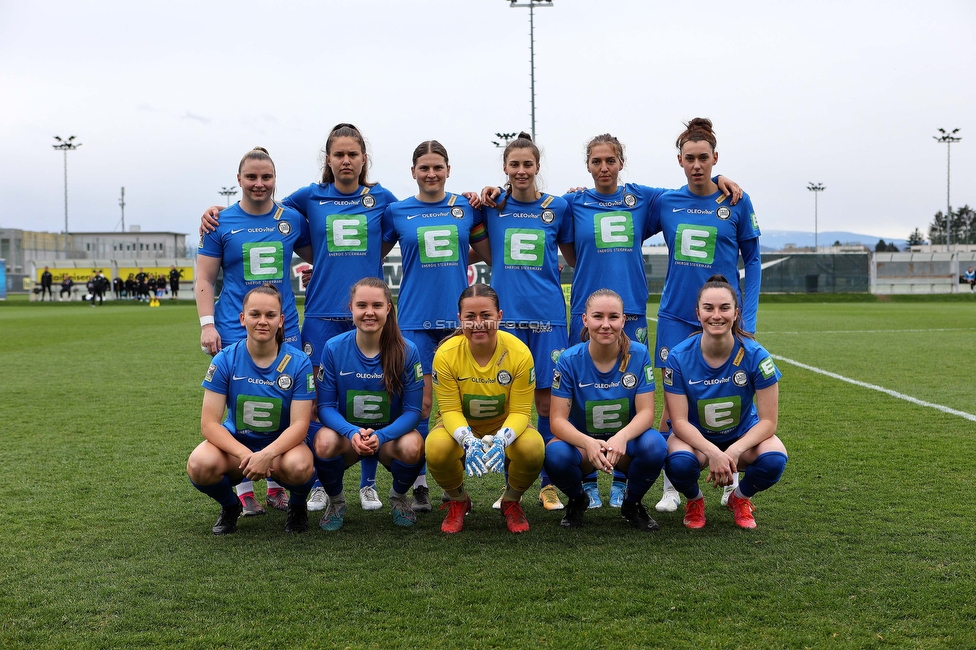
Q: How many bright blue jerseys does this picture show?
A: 10